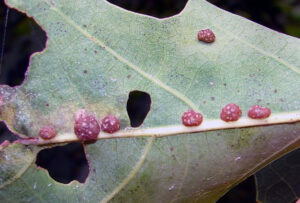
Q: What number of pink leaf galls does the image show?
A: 7